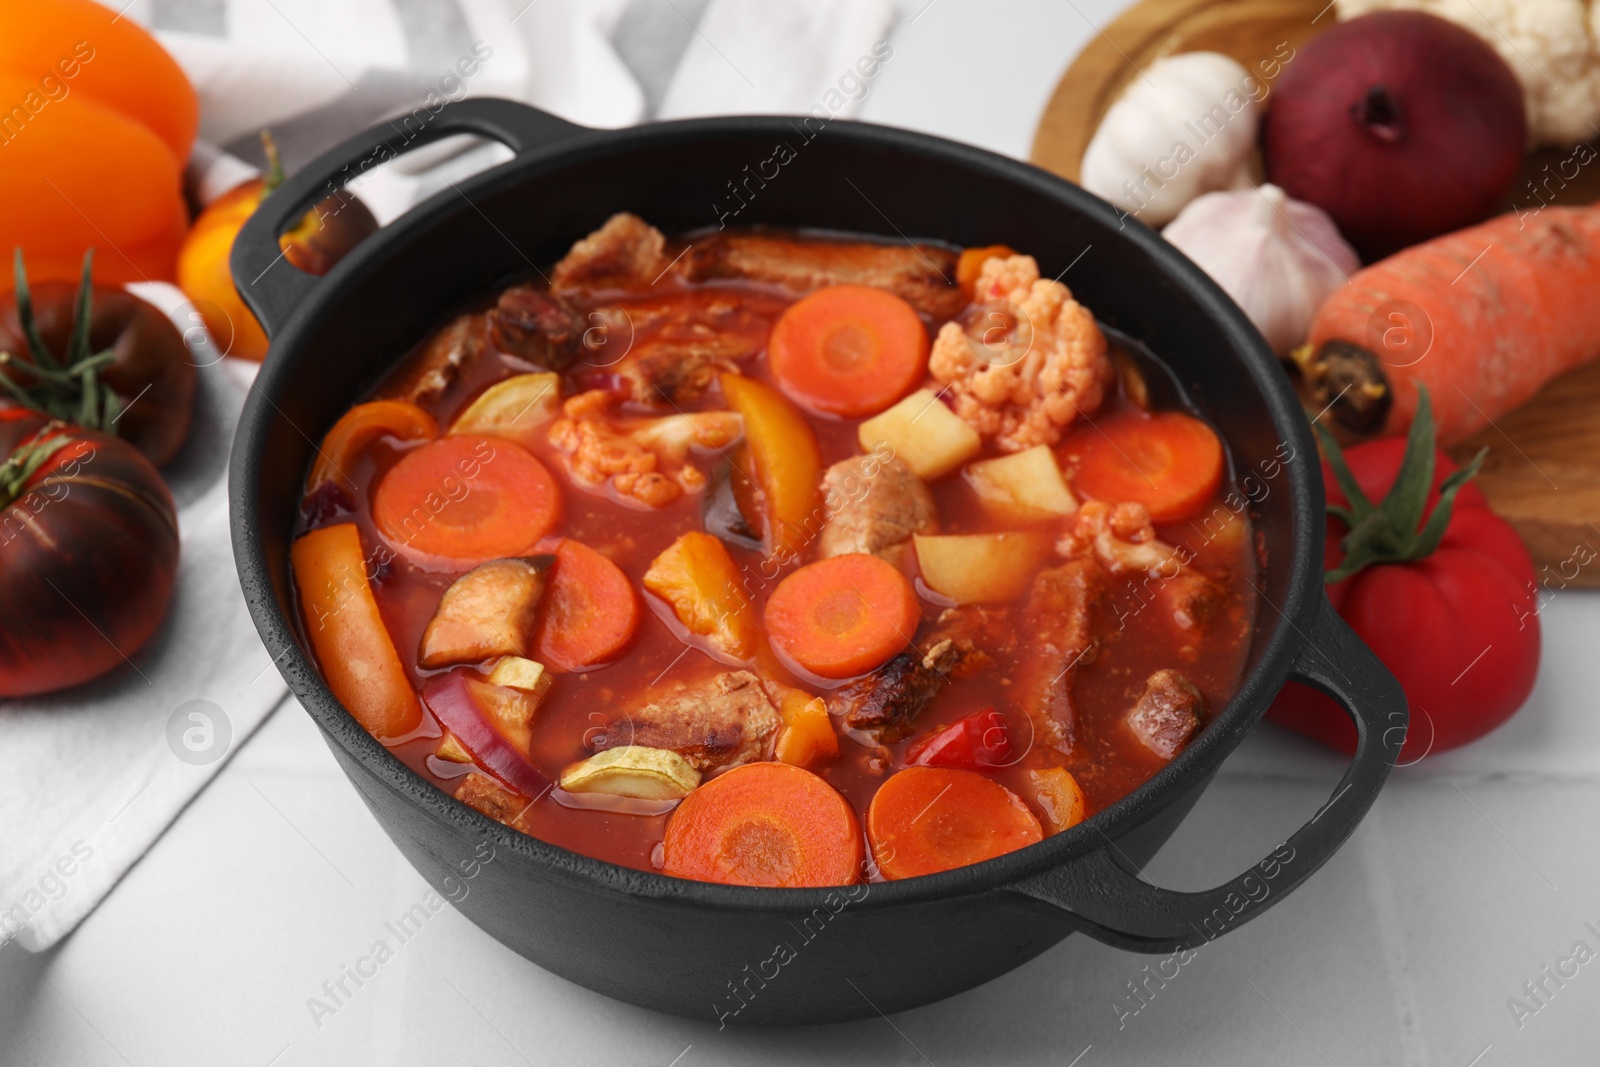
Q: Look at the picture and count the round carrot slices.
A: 7